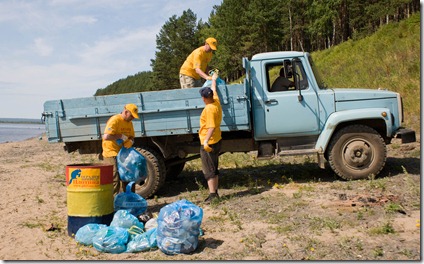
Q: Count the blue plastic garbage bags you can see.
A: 8